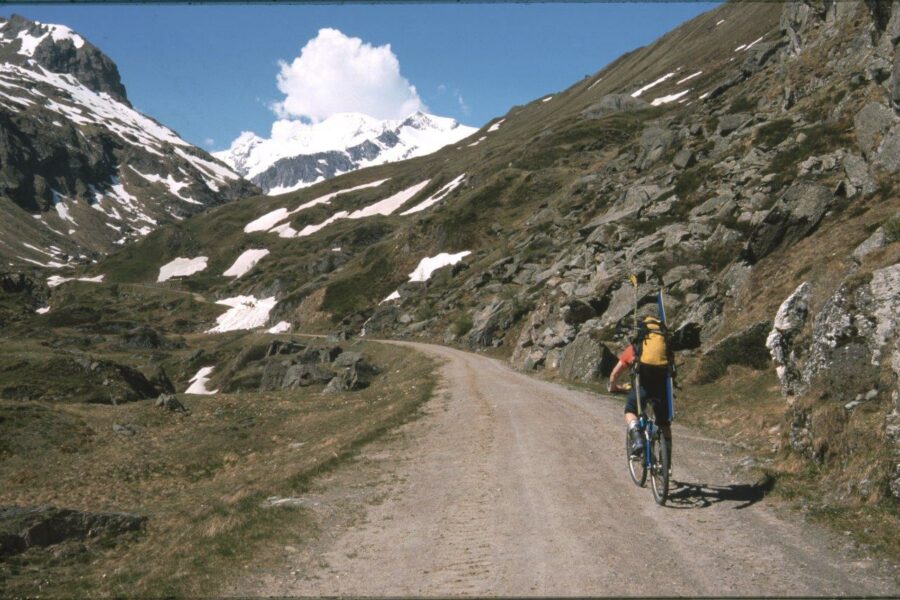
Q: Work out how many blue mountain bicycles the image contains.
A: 1